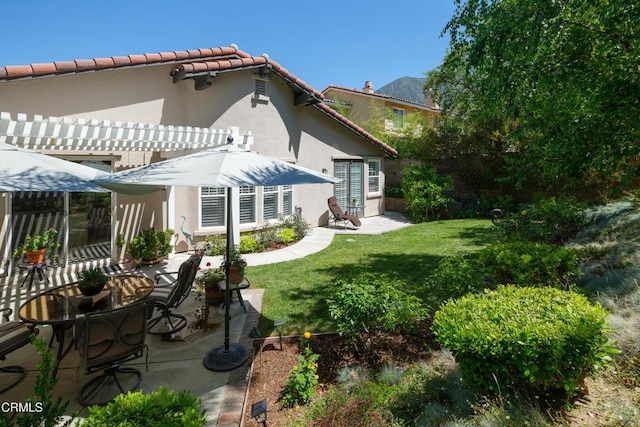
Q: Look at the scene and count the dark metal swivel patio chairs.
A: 3